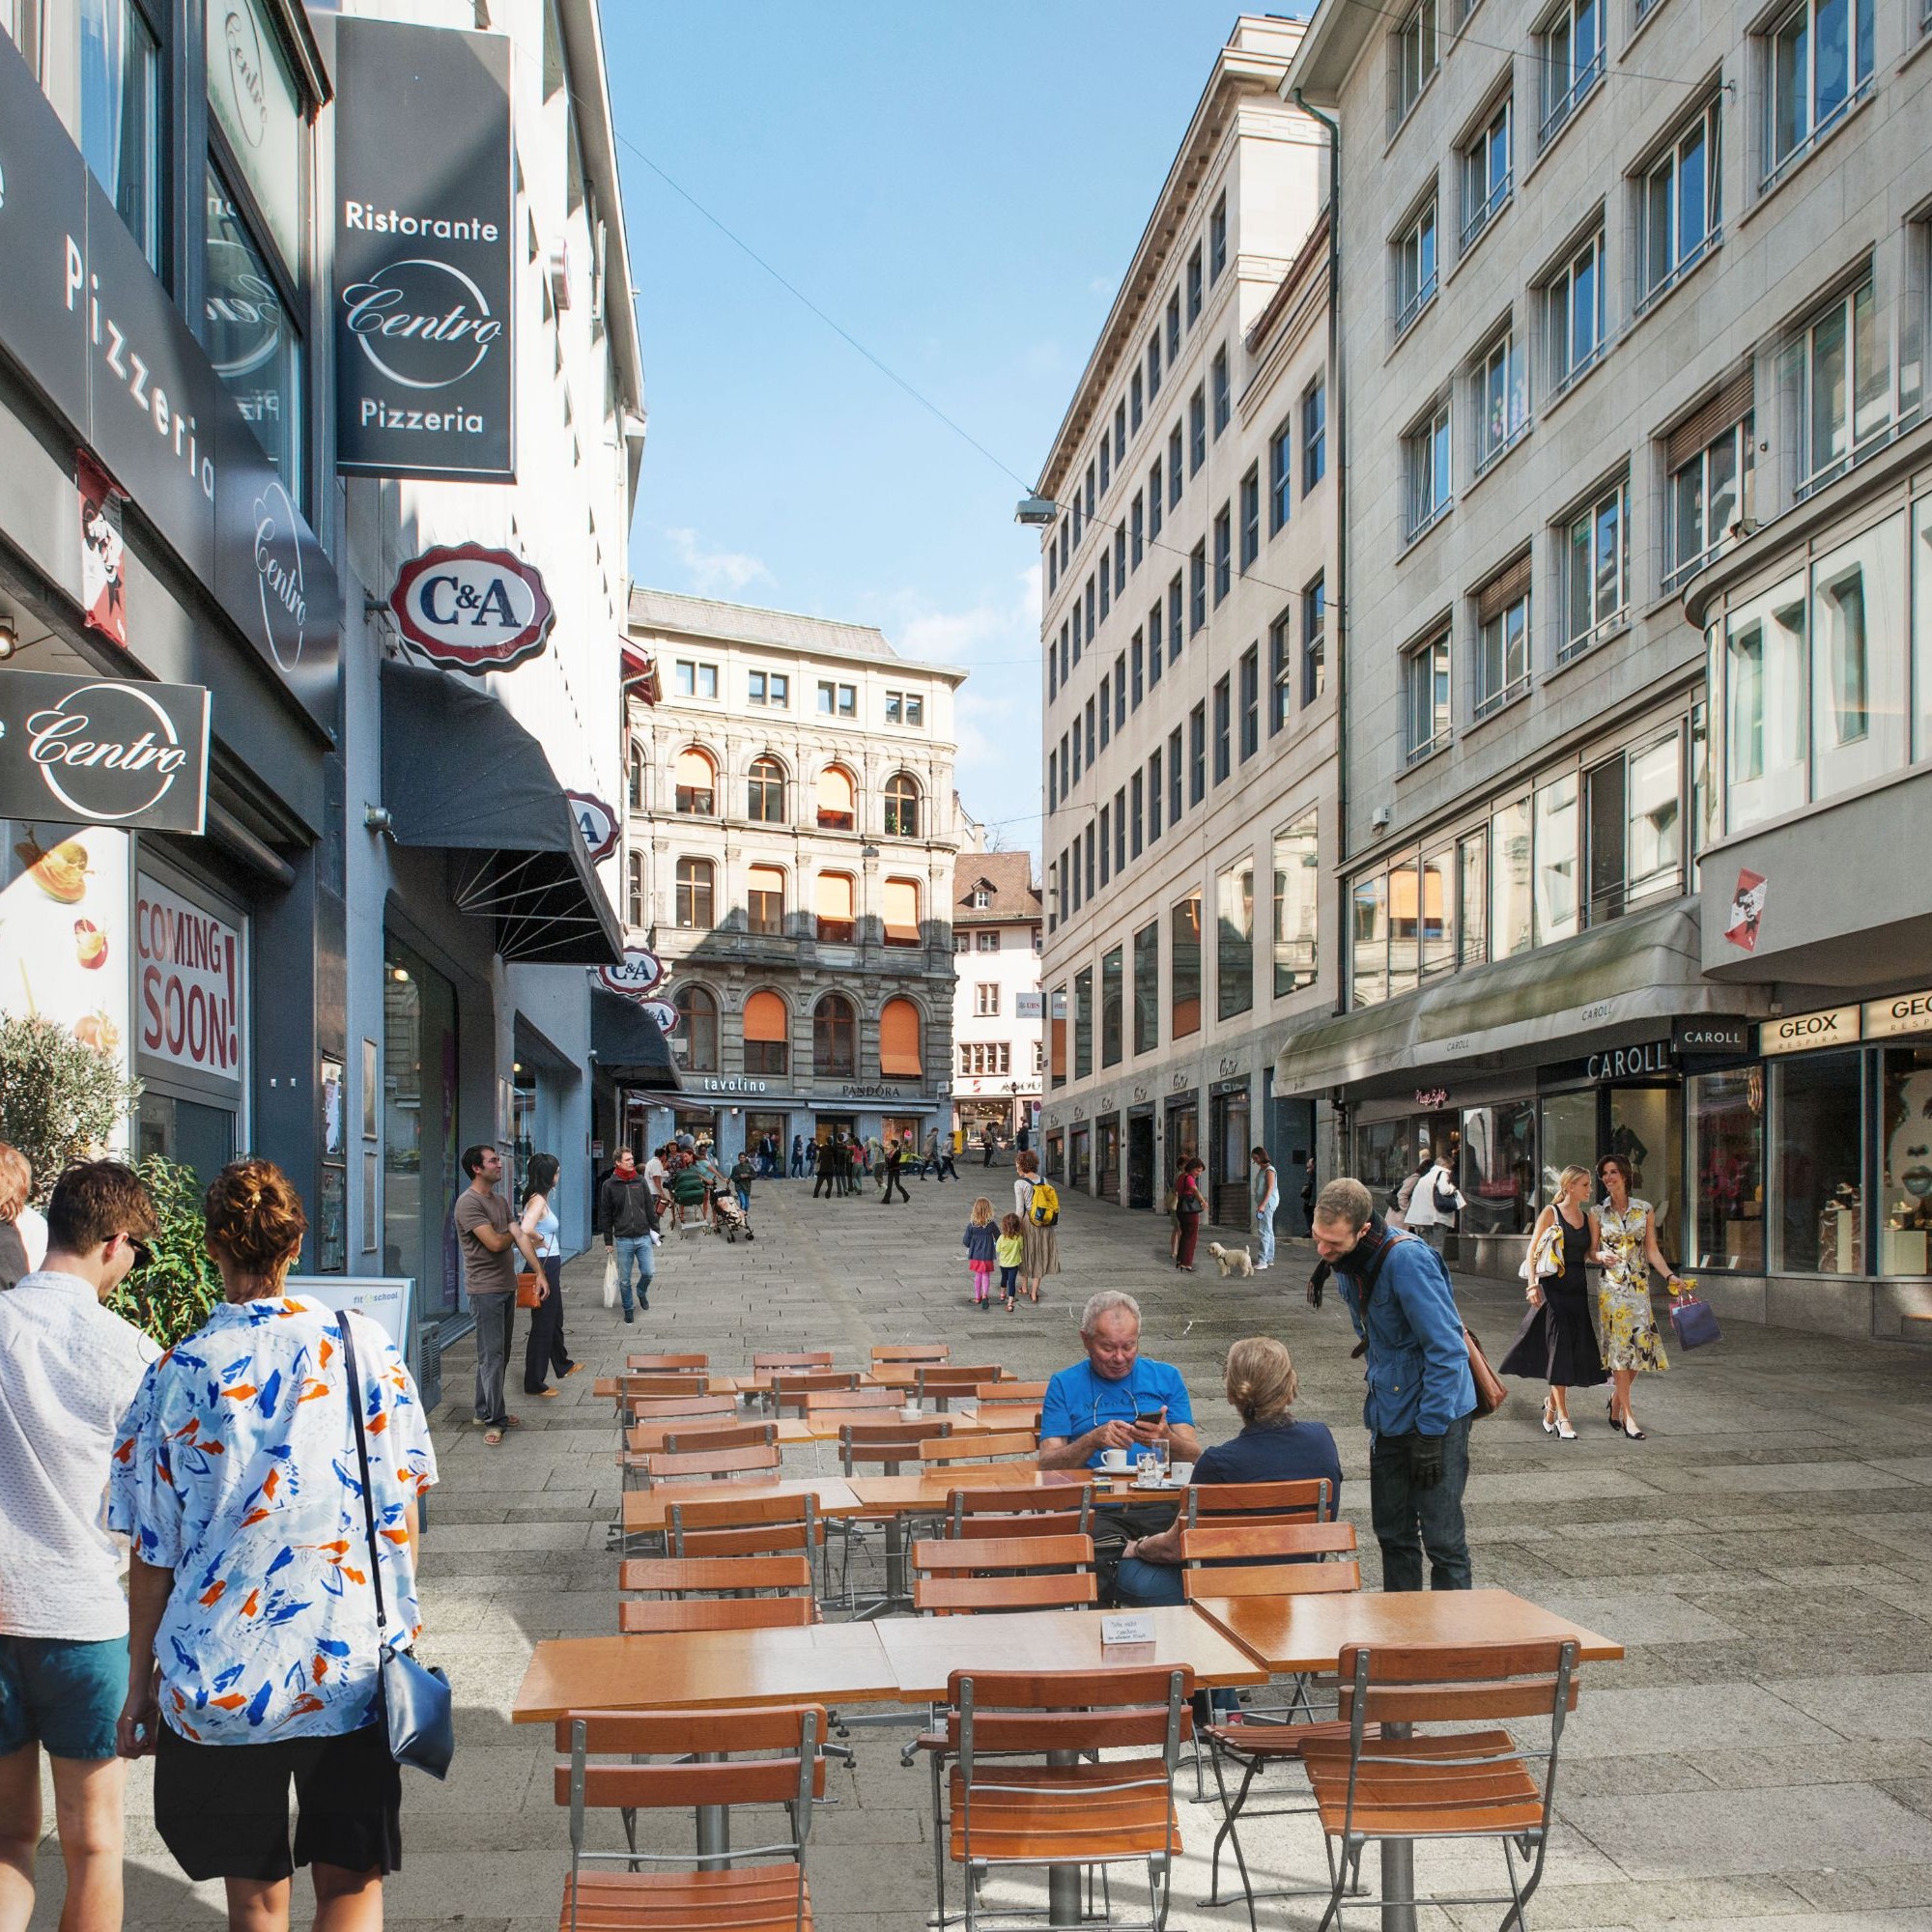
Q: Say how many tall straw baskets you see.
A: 0